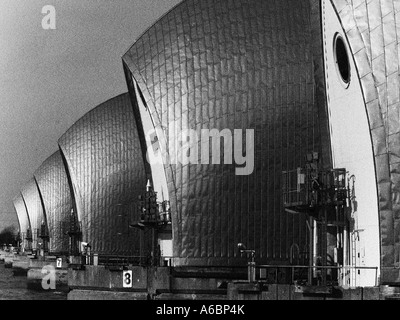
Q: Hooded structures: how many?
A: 6